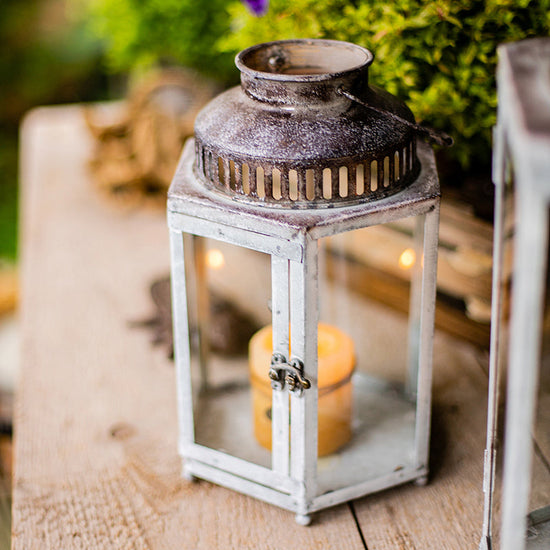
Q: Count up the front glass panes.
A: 2